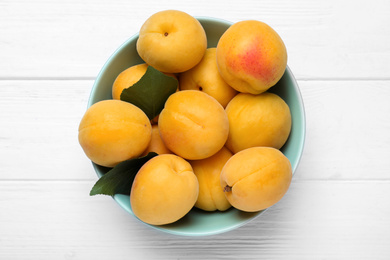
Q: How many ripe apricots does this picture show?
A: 11